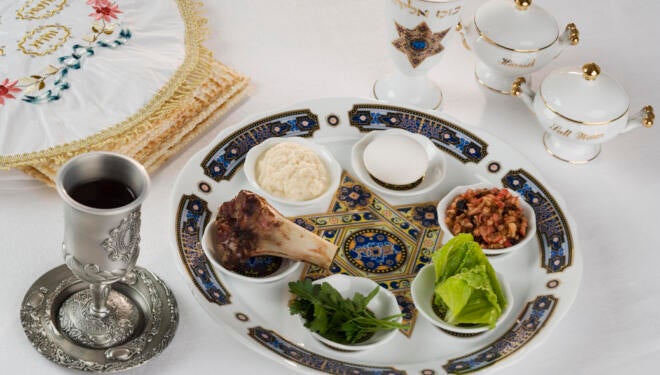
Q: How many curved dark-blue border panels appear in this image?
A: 6